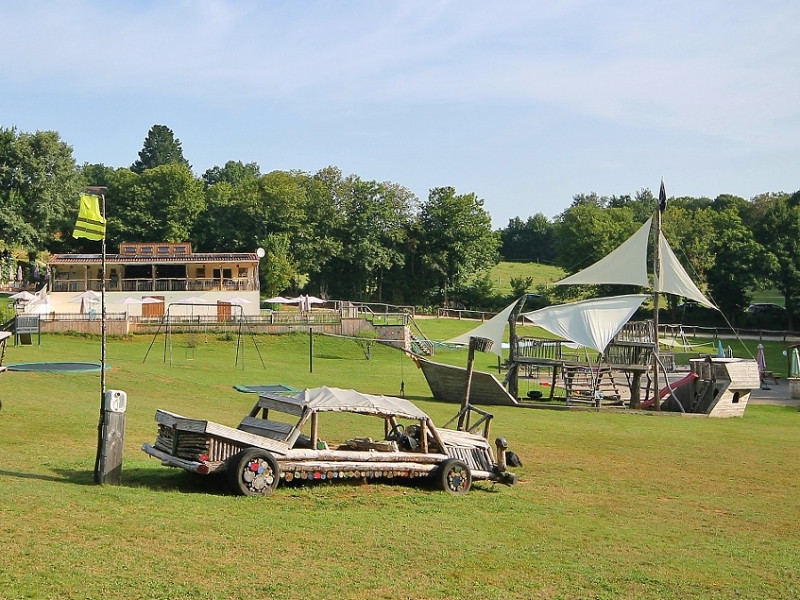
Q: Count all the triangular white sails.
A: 4